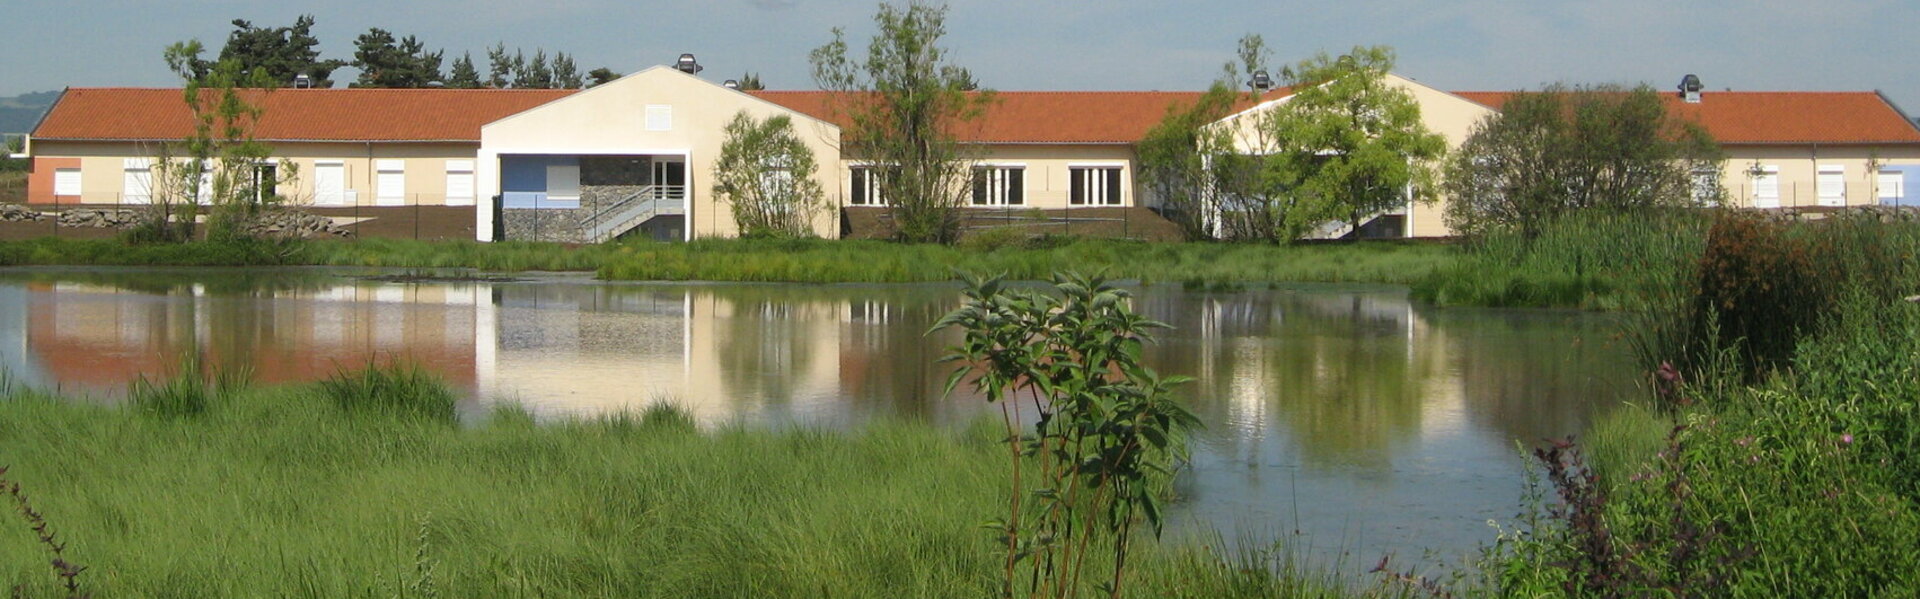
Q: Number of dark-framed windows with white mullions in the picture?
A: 3